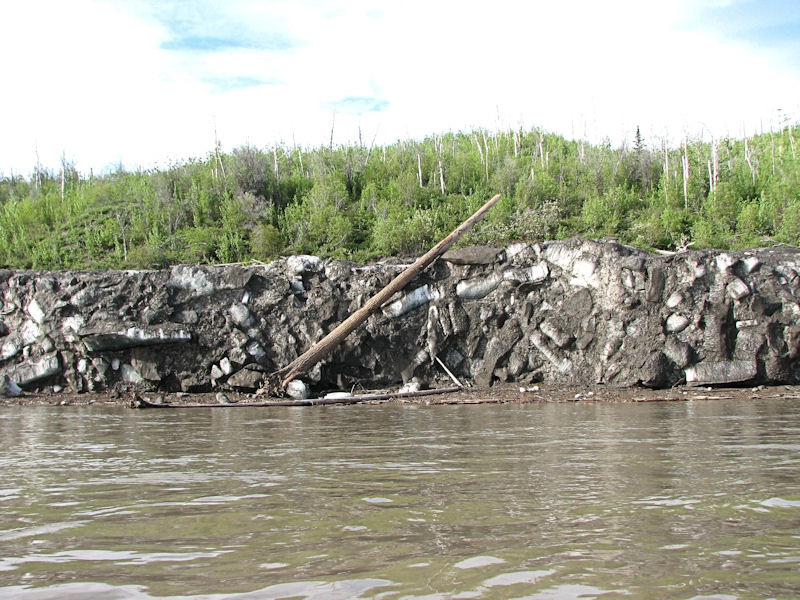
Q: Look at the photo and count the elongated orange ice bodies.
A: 0